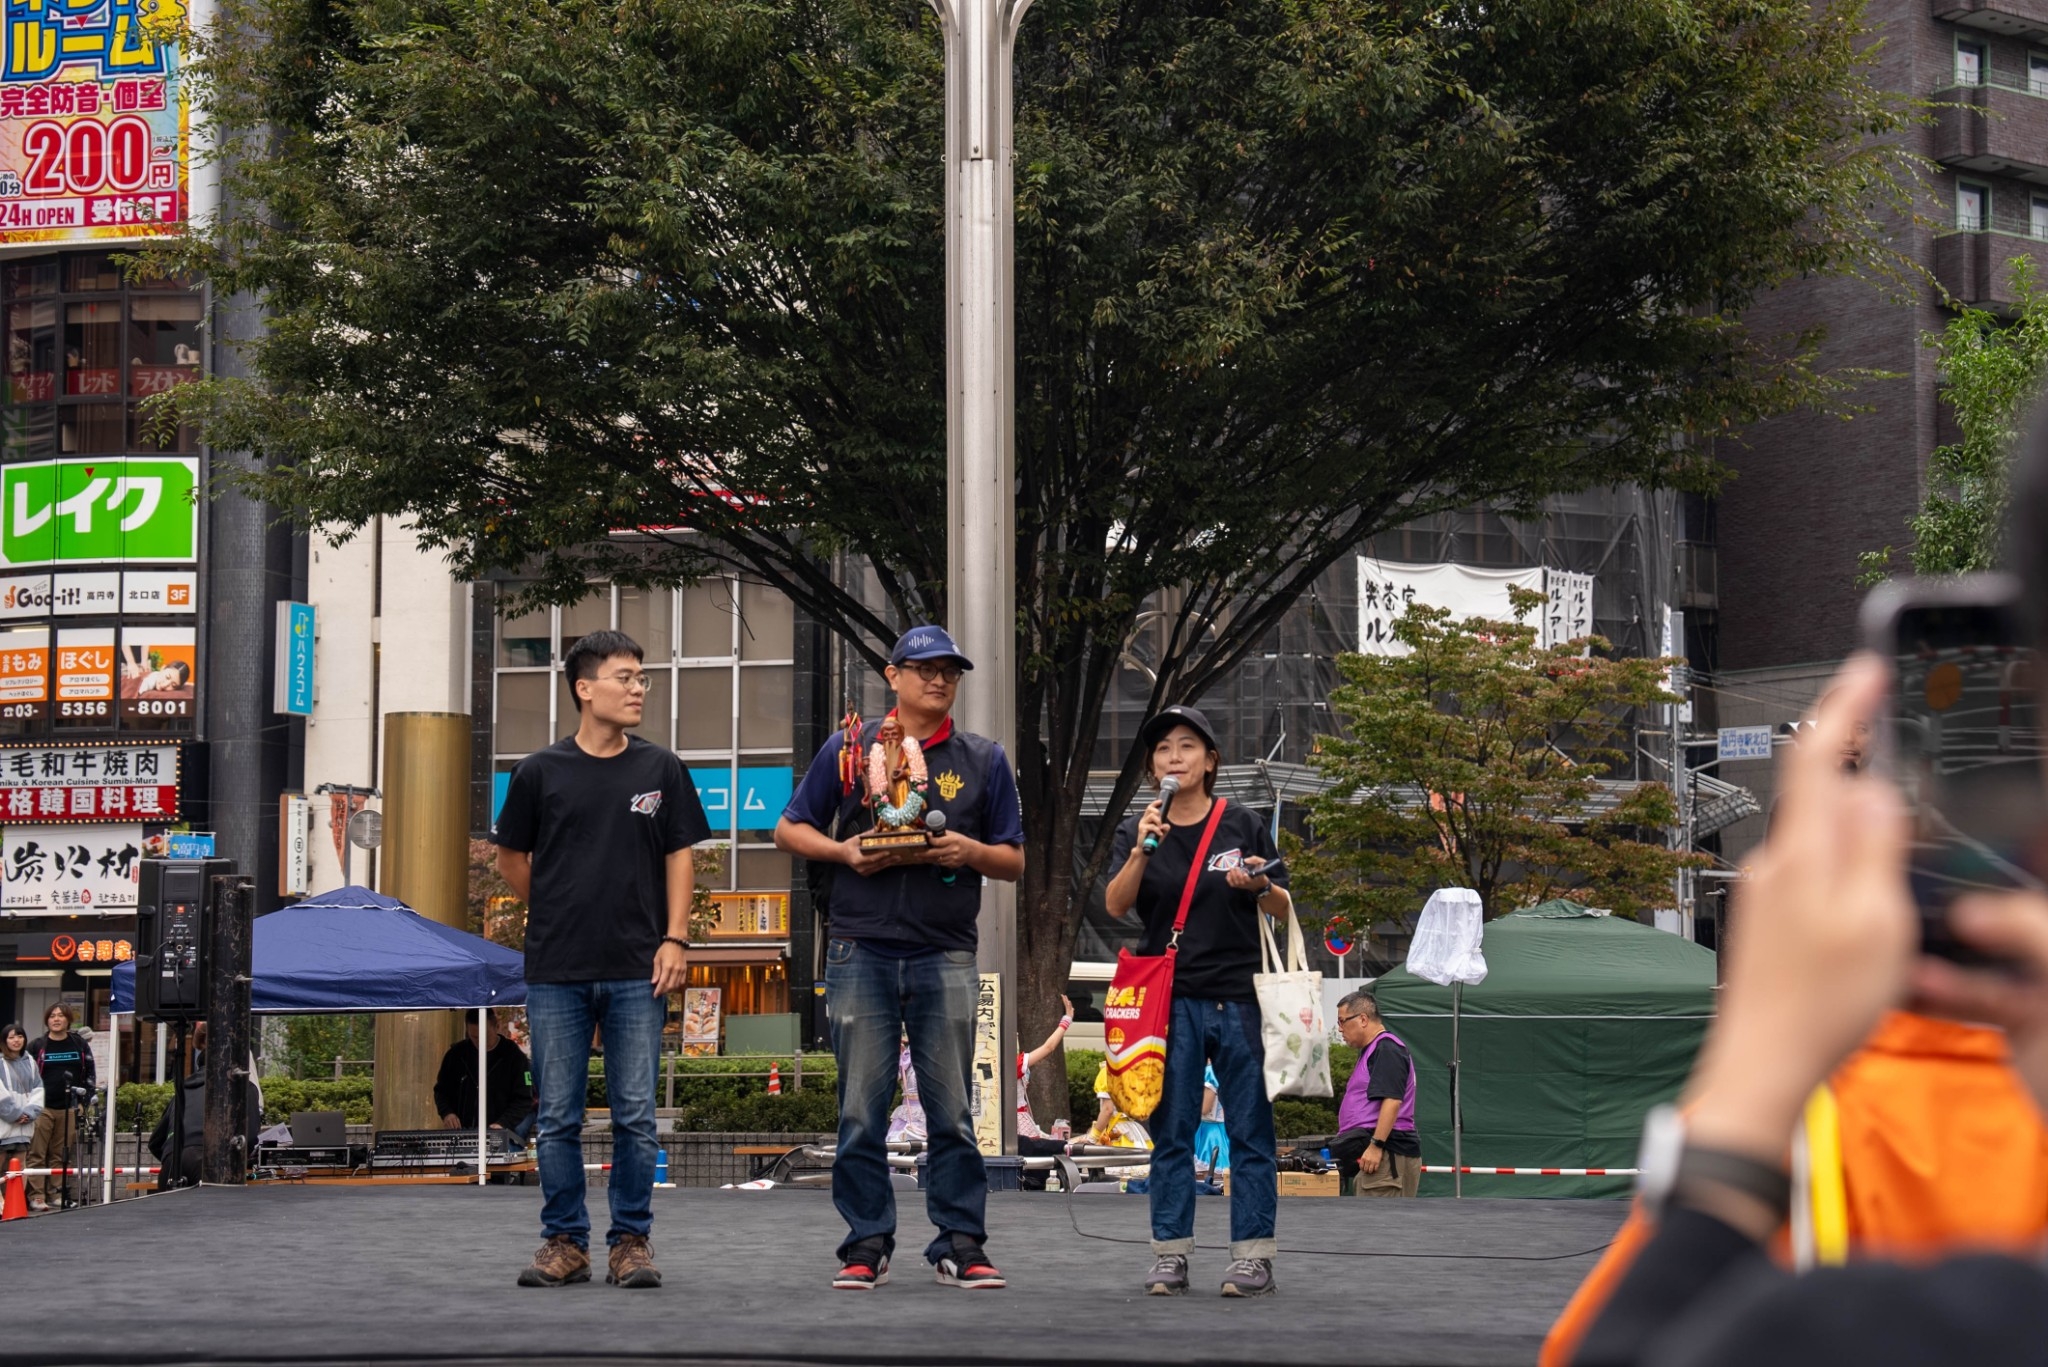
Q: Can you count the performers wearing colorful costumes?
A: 4